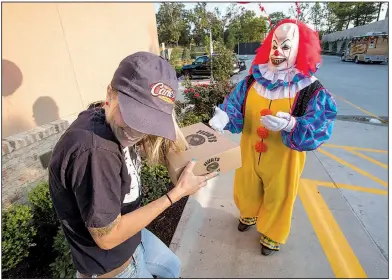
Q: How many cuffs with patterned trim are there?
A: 2